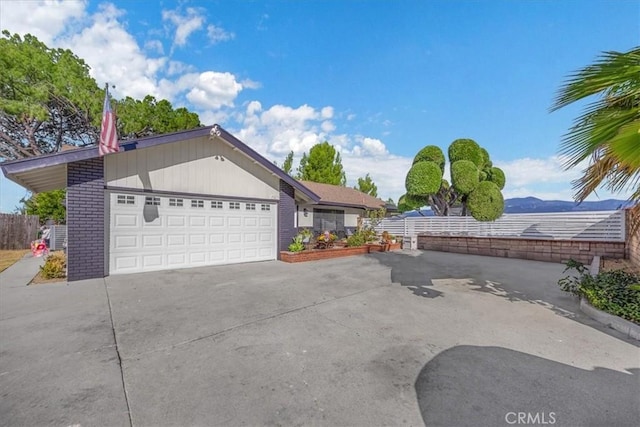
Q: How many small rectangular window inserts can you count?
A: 8